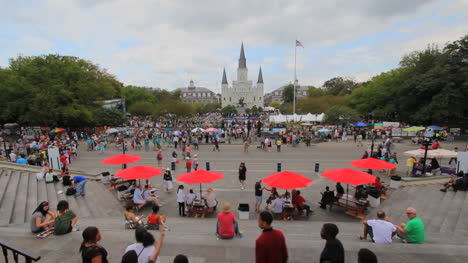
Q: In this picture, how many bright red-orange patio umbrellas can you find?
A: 6